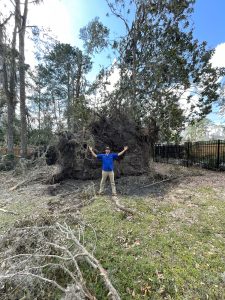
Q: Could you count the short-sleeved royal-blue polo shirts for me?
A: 1